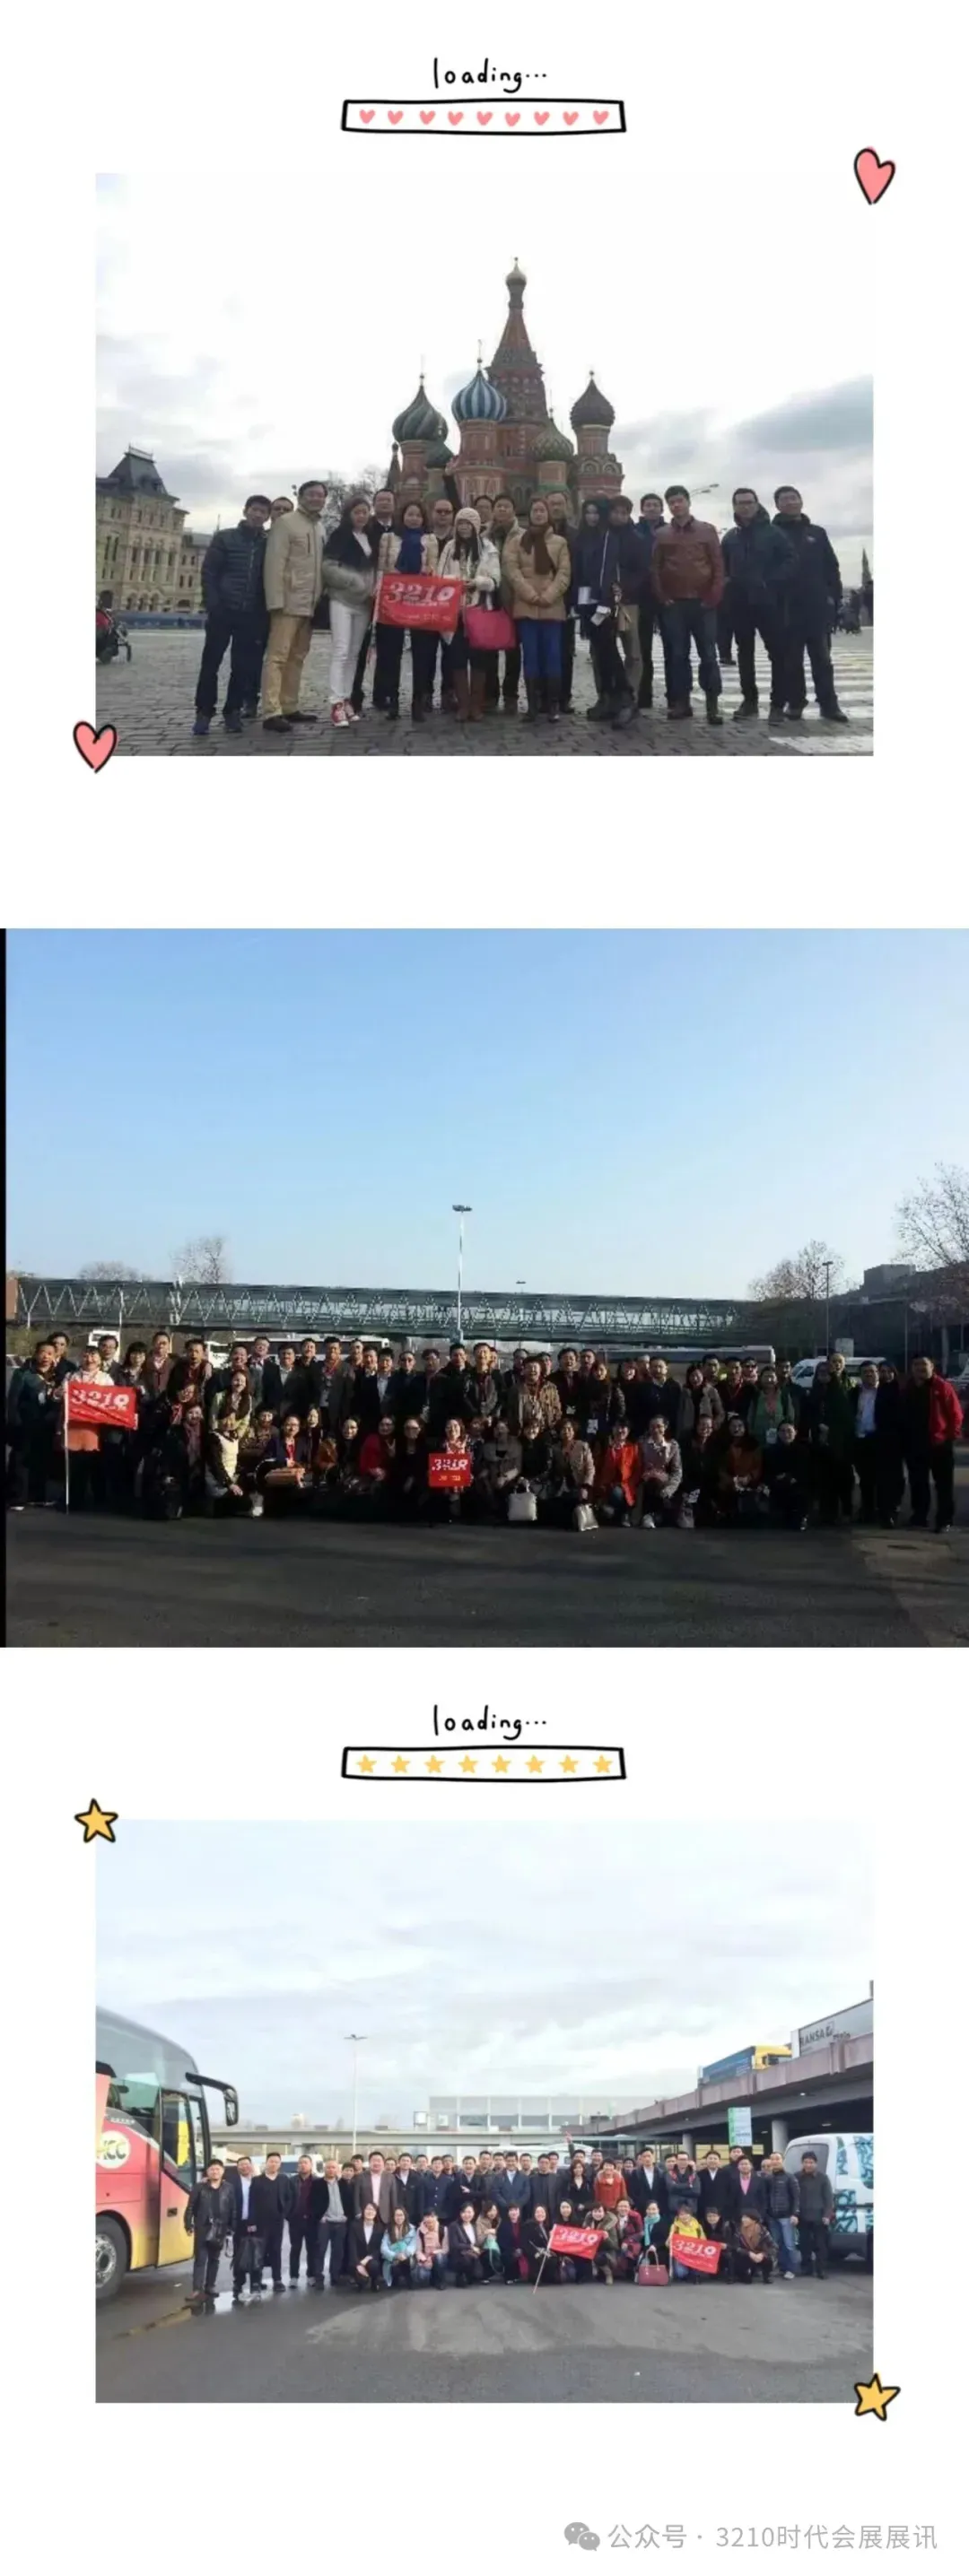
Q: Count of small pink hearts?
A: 9